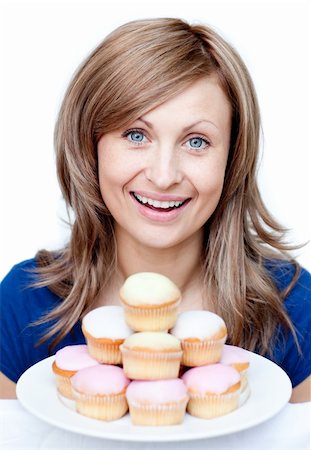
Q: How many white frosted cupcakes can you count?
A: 2